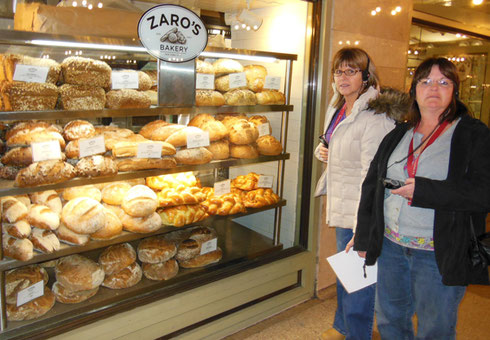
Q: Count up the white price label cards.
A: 14